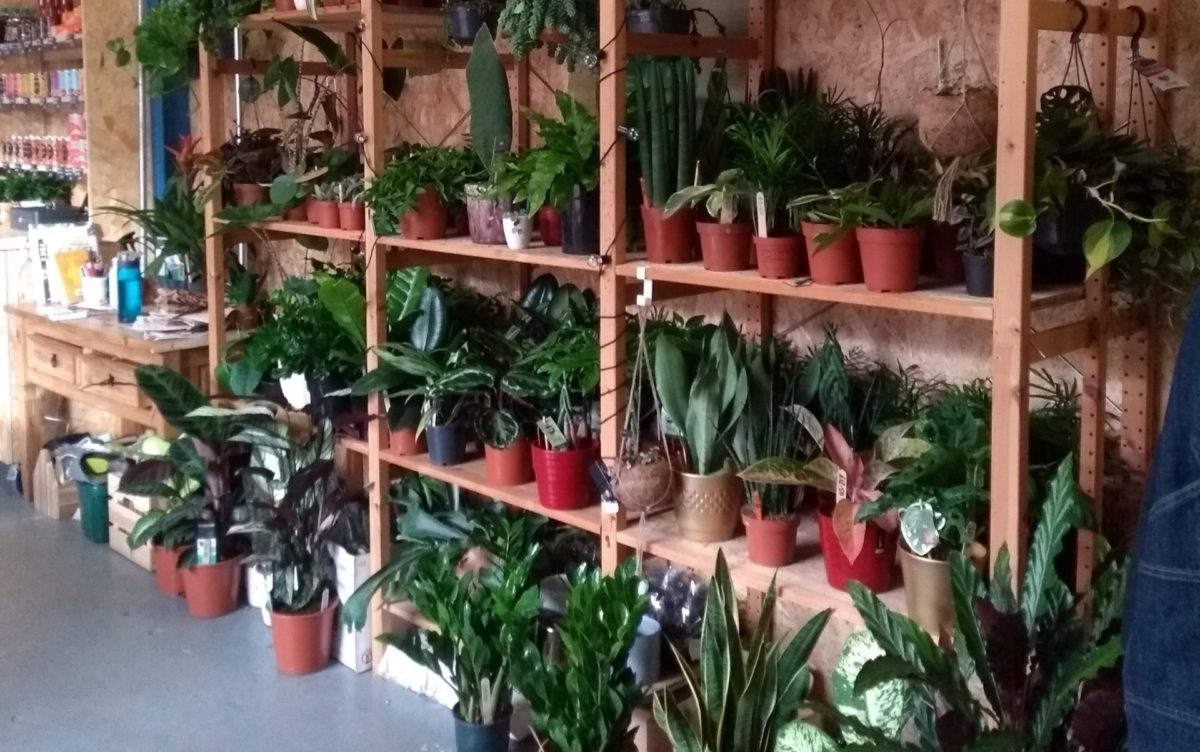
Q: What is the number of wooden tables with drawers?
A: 1